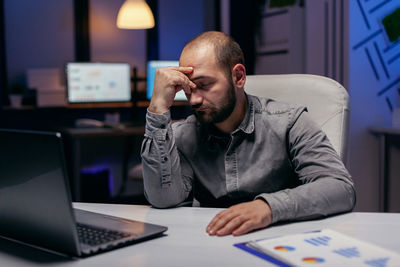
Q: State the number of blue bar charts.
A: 3